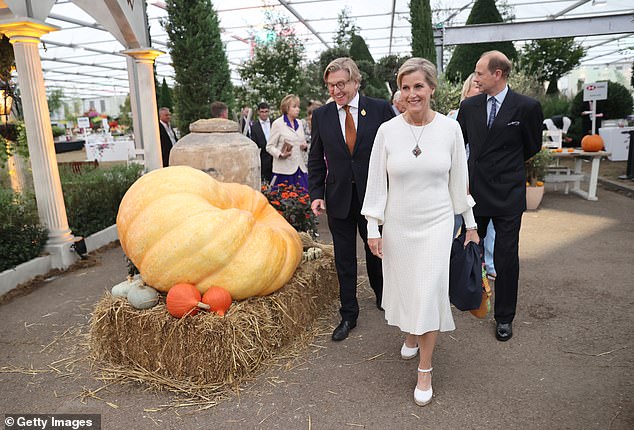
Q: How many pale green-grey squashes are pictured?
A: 2